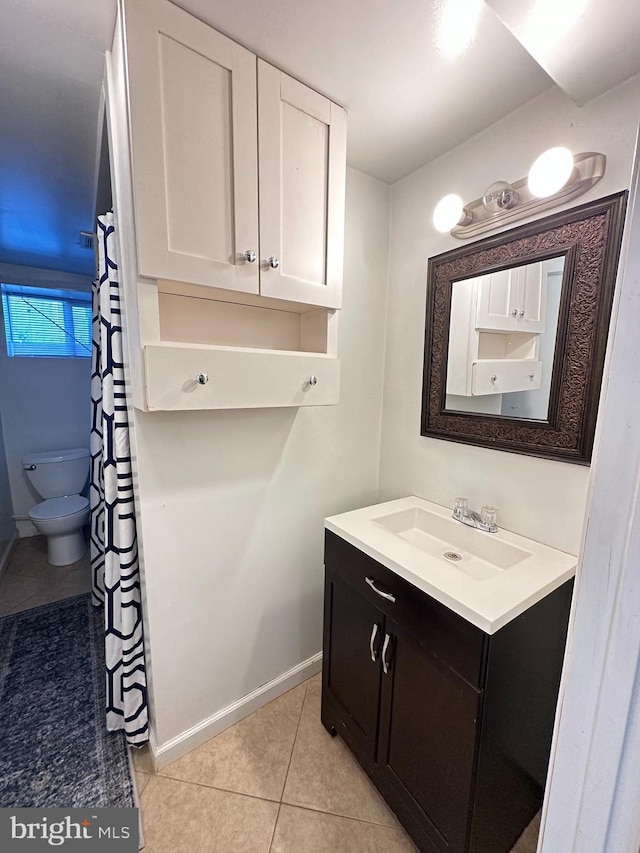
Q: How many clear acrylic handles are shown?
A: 2